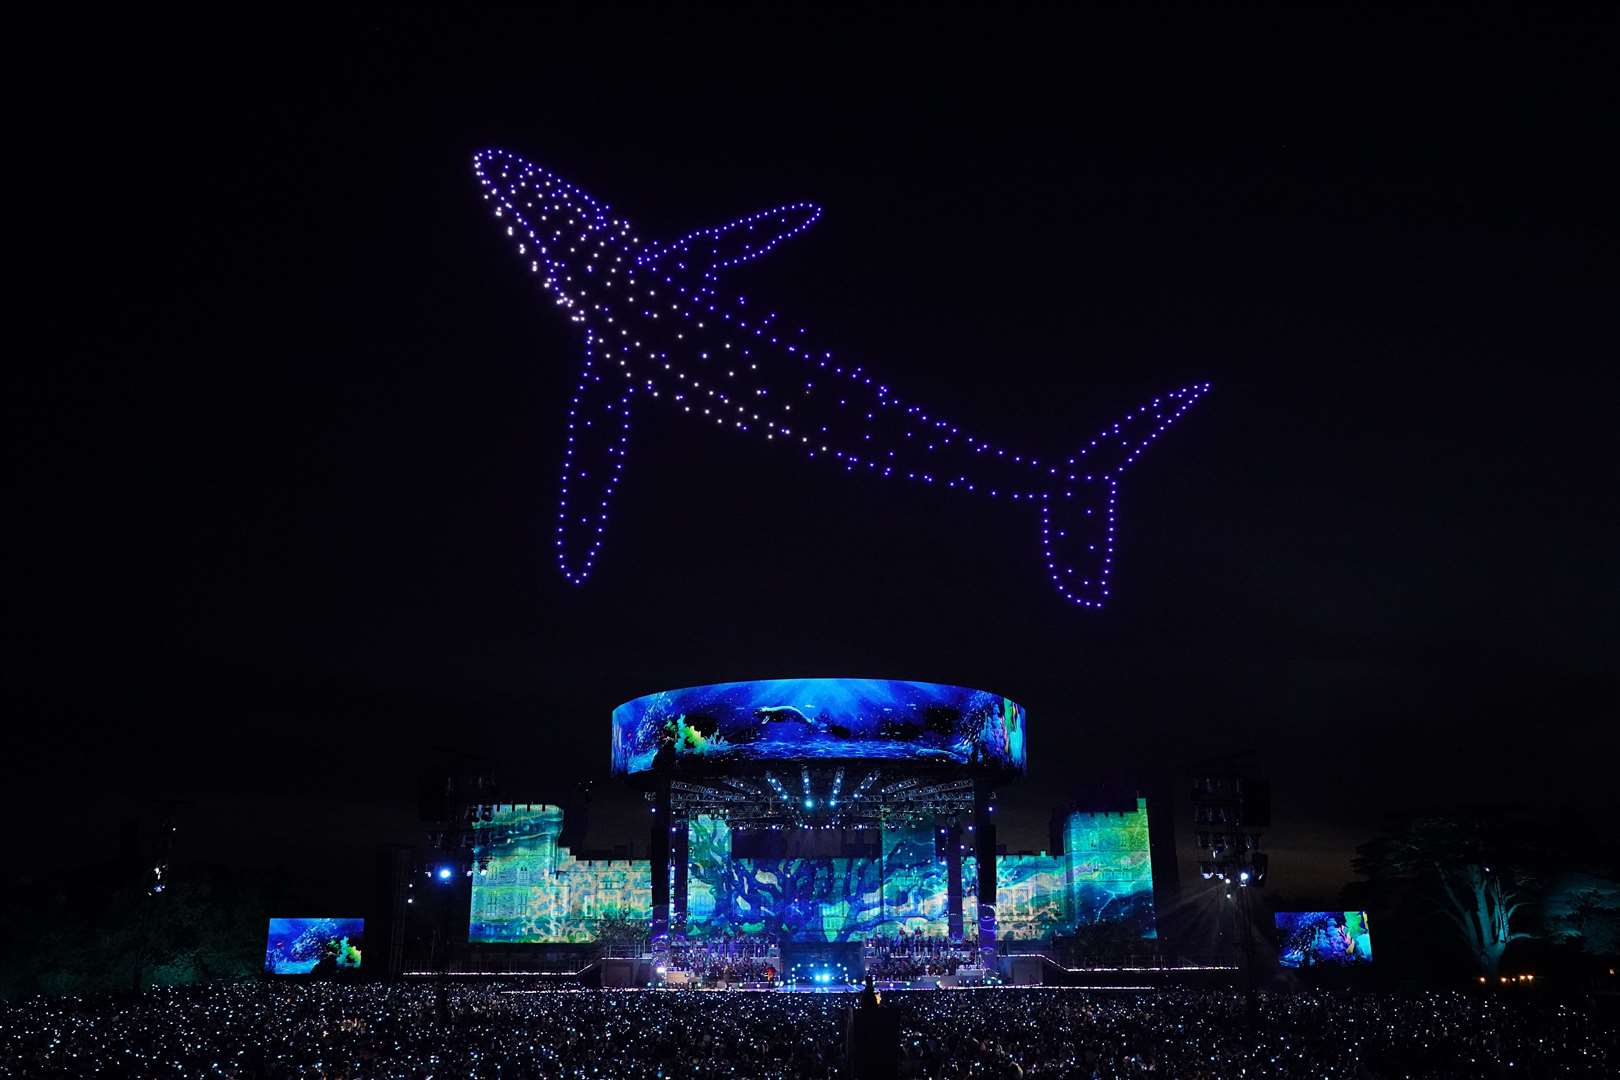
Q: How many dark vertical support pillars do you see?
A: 4